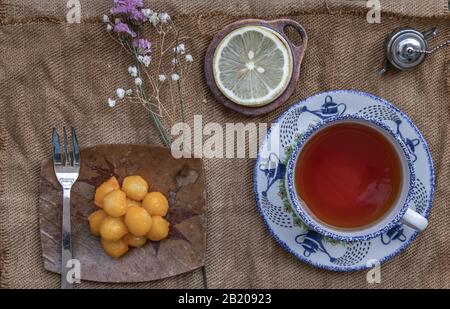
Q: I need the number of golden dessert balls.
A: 11